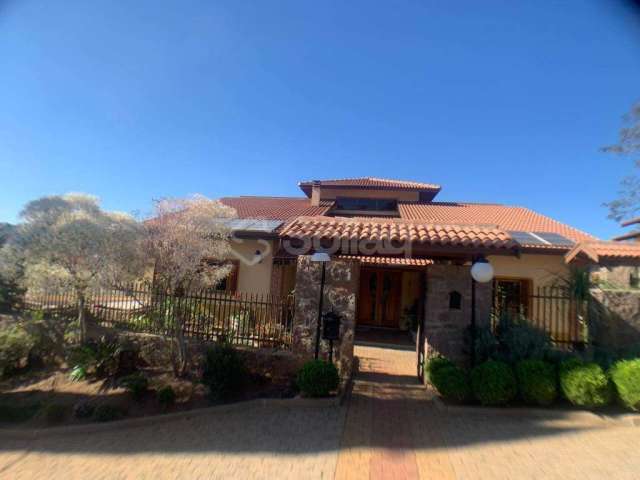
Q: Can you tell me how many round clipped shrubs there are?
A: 6